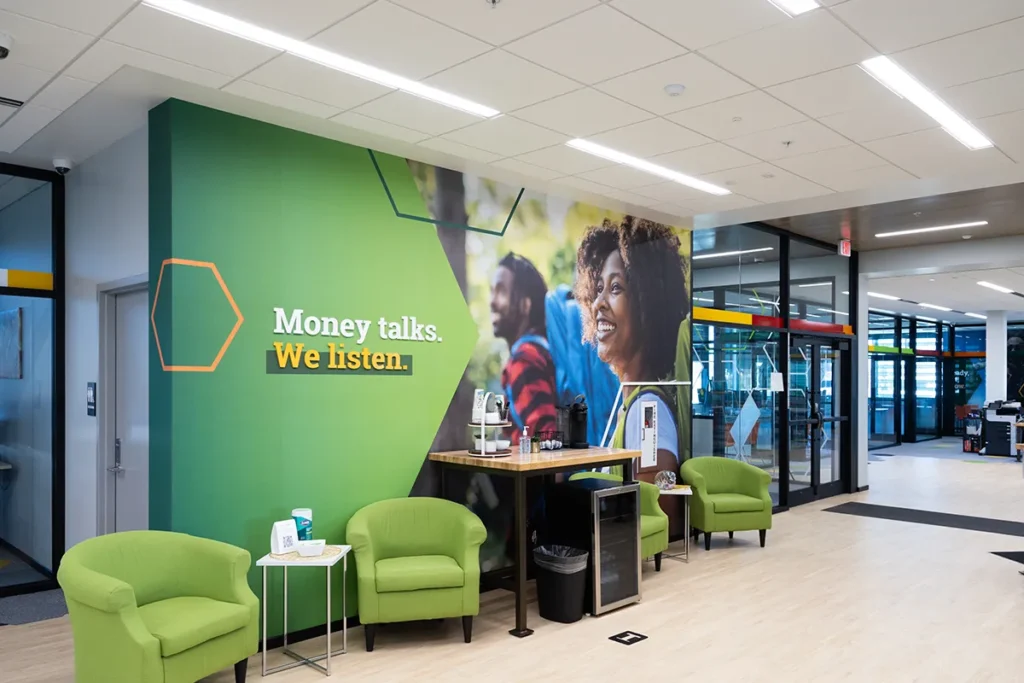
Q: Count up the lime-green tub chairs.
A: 4